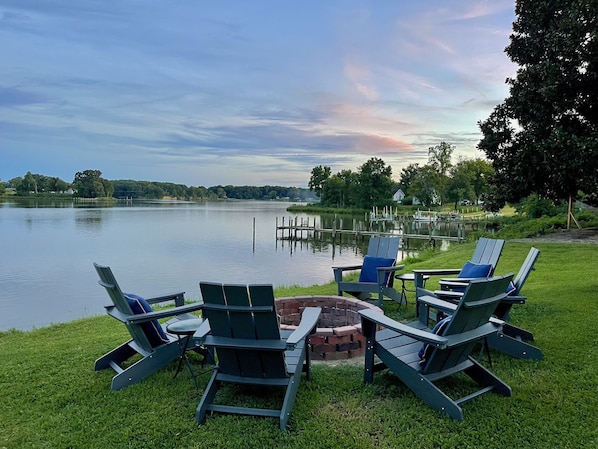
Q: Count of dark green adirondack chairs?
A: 6